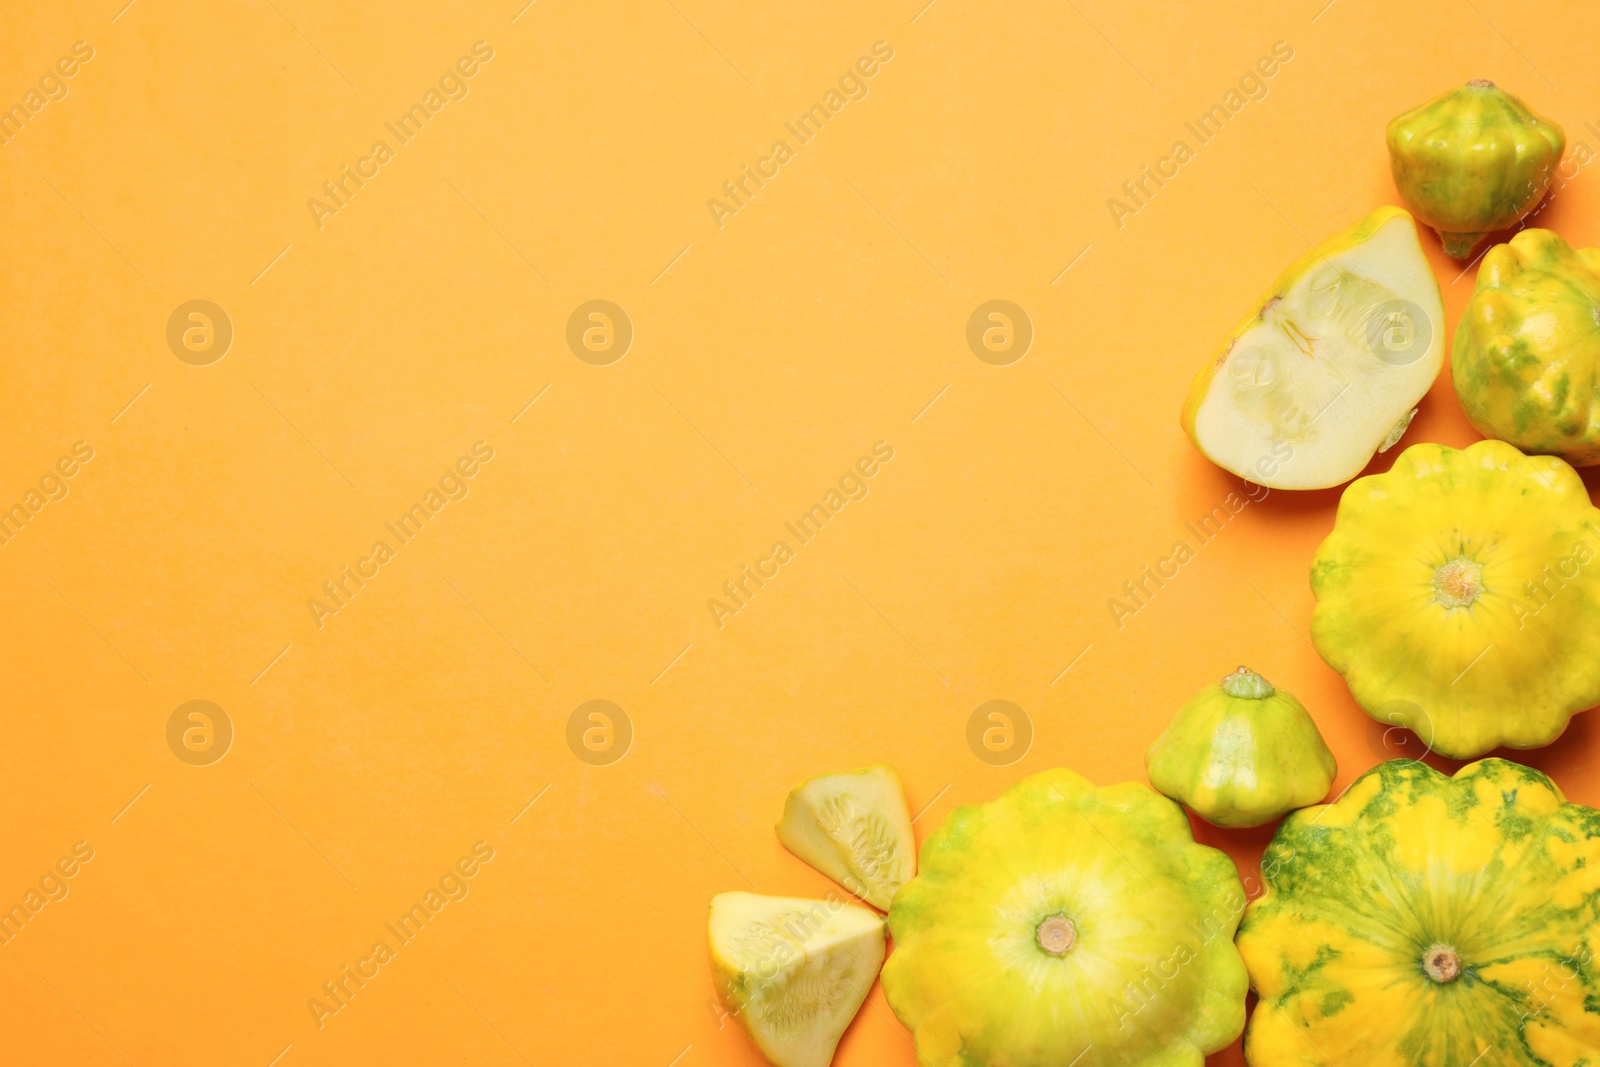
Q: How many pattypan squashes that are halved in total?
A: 1